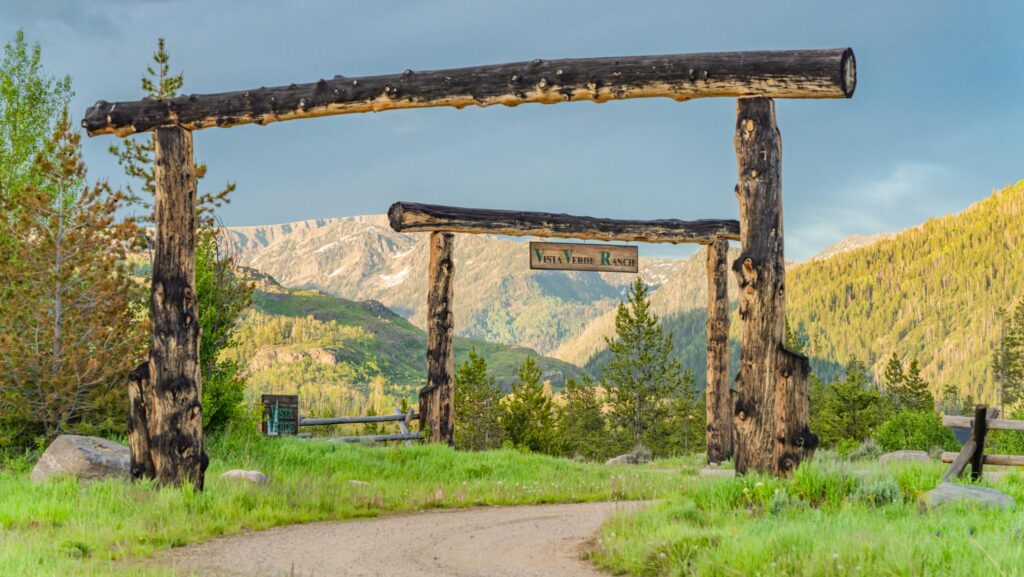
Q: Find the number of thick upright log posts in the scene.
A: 4